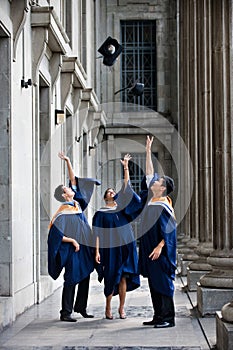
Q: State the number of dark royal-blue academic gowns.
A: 3